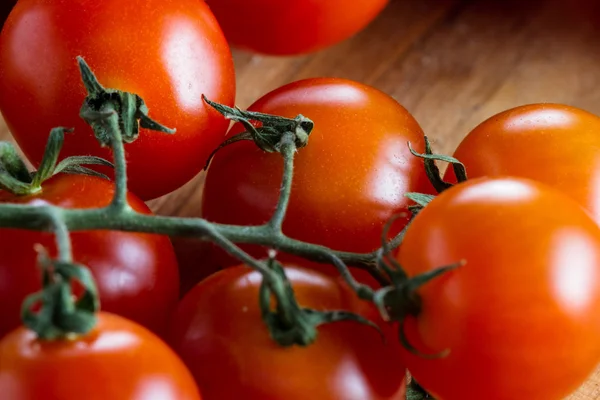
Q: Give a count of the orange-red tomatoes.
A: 8